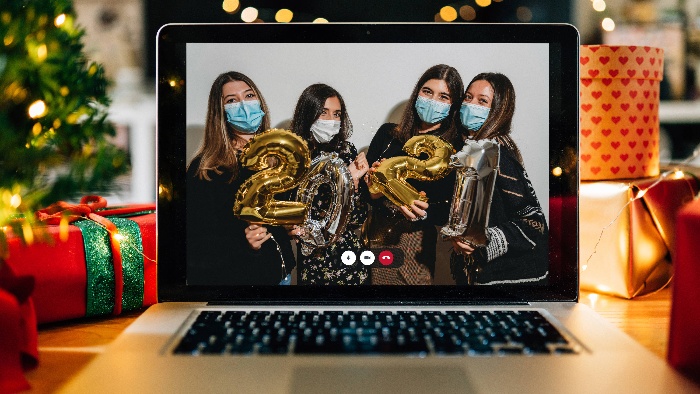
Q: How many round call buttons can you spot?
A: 3